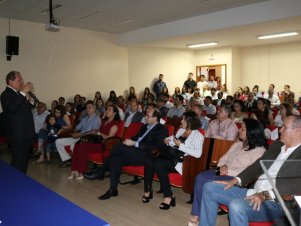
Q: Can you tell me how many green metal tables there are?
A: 0